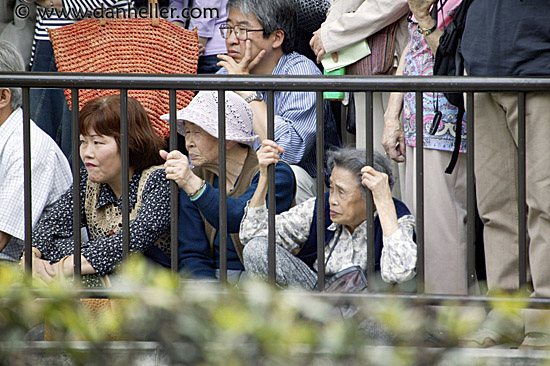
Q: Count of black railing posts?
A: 11